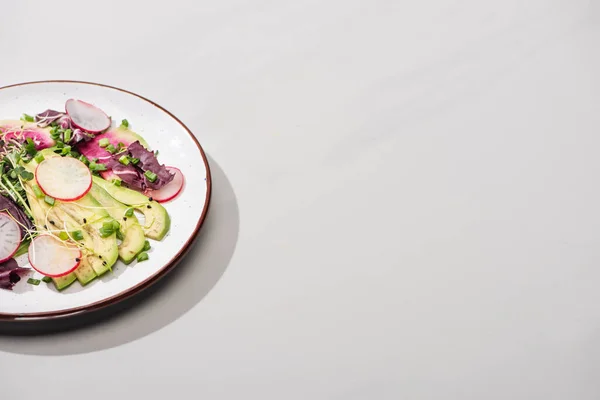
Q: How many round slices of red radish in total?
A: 5